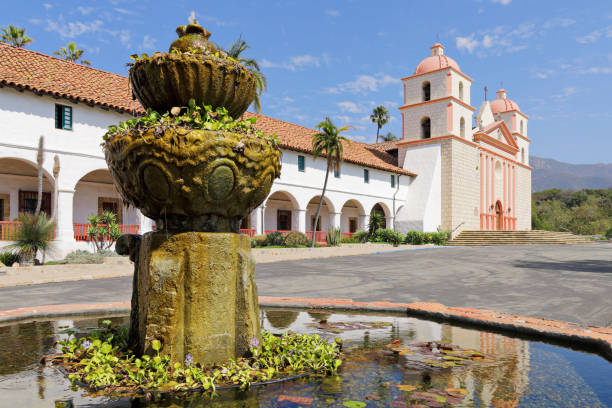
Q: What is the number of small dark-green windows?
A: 5